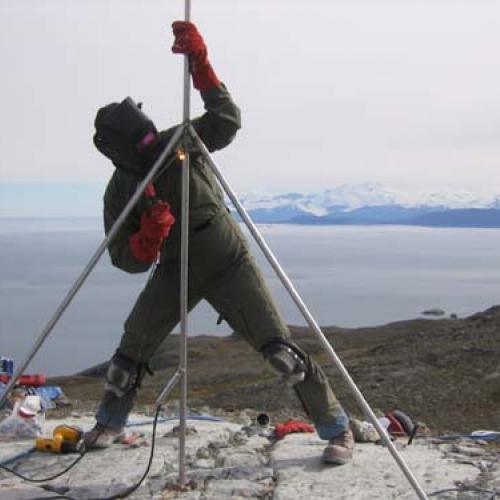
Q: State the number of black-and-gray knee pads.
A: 2